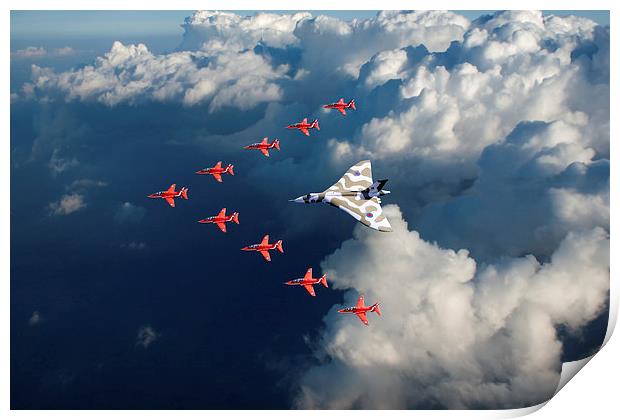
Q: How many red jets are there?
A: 9